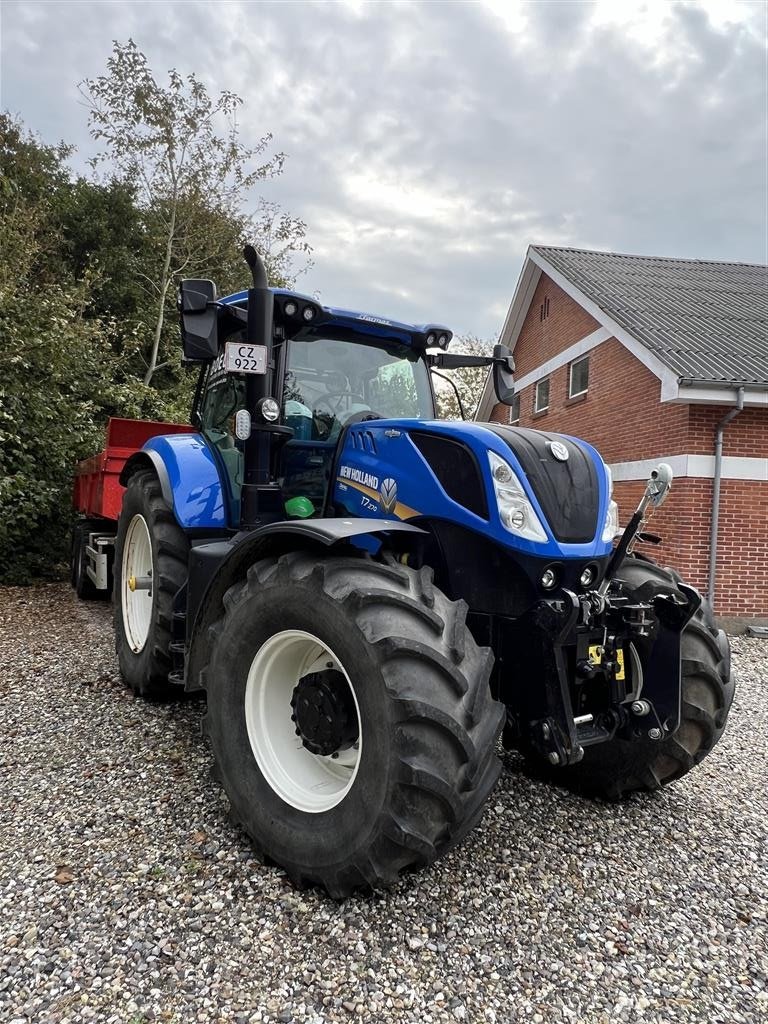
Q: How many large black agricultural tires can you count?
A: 3